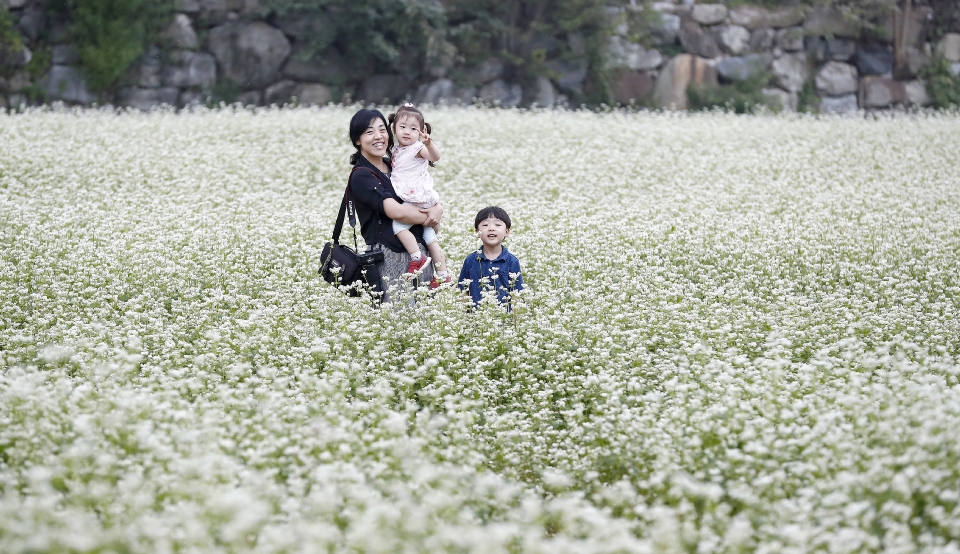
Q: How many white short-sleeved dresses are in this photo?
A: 1